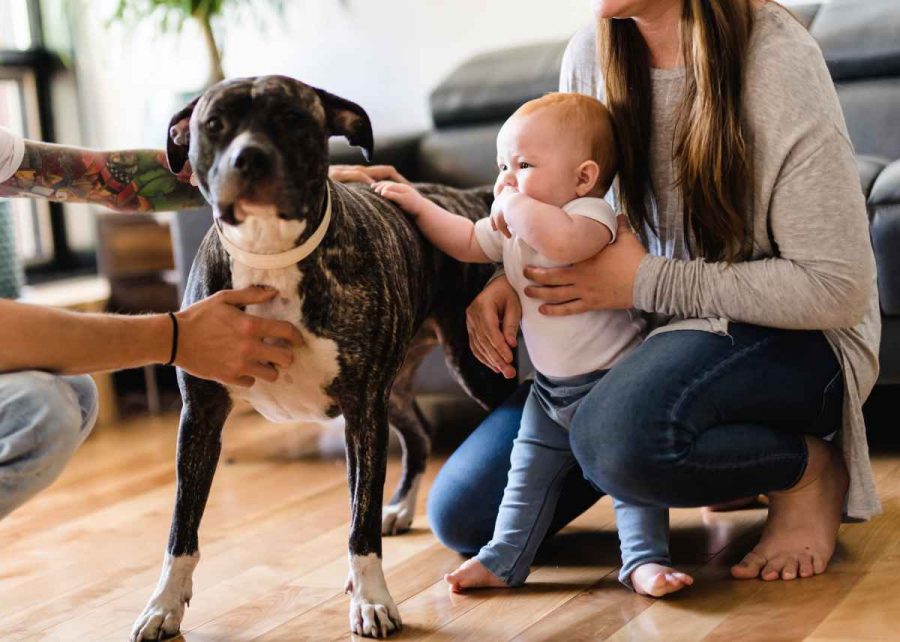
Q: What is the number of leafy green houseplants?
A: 1